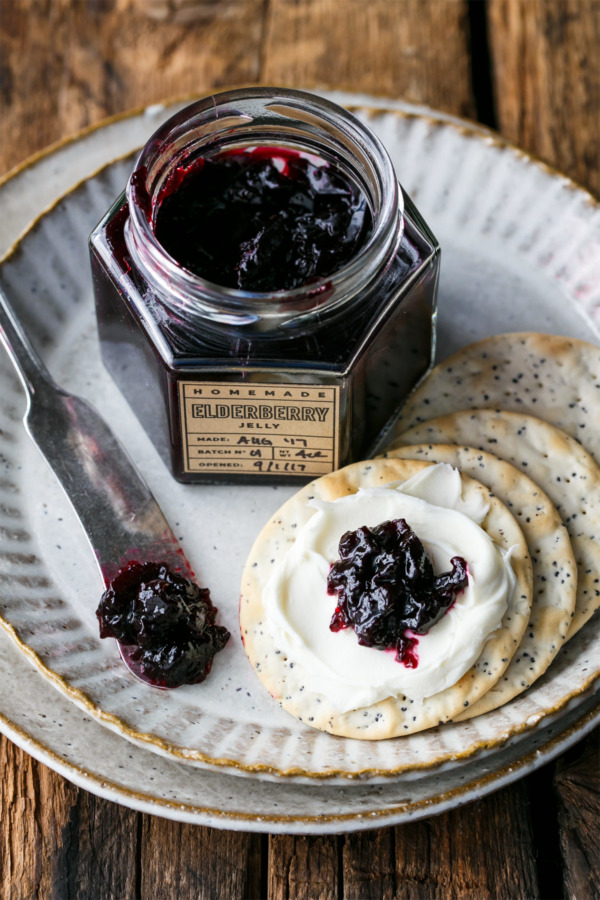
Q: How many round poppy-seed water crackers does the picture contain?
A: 4